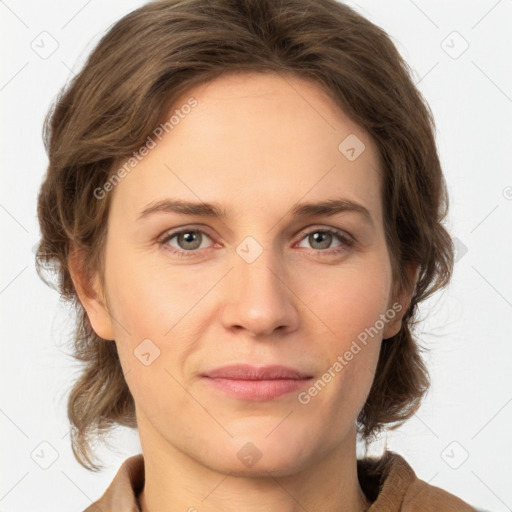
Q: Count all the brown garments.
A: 1